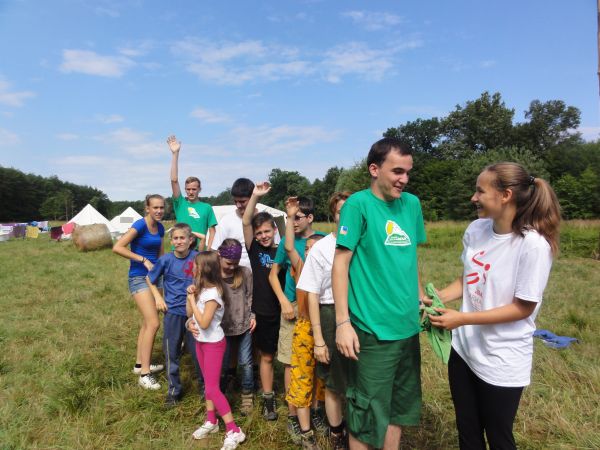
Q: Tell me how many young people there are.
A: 12